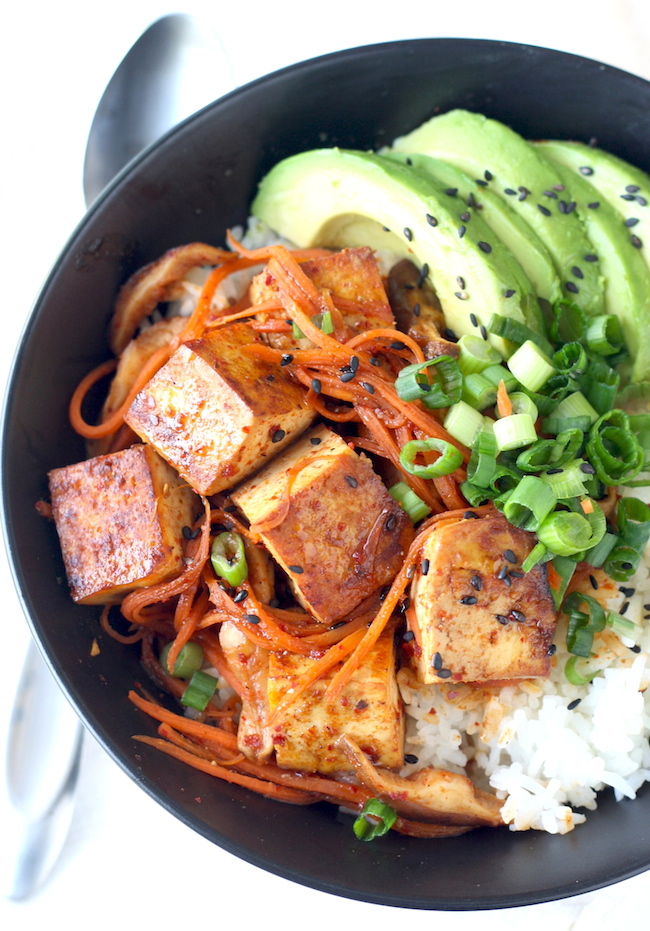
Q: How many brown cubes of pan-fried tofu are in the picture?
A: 6